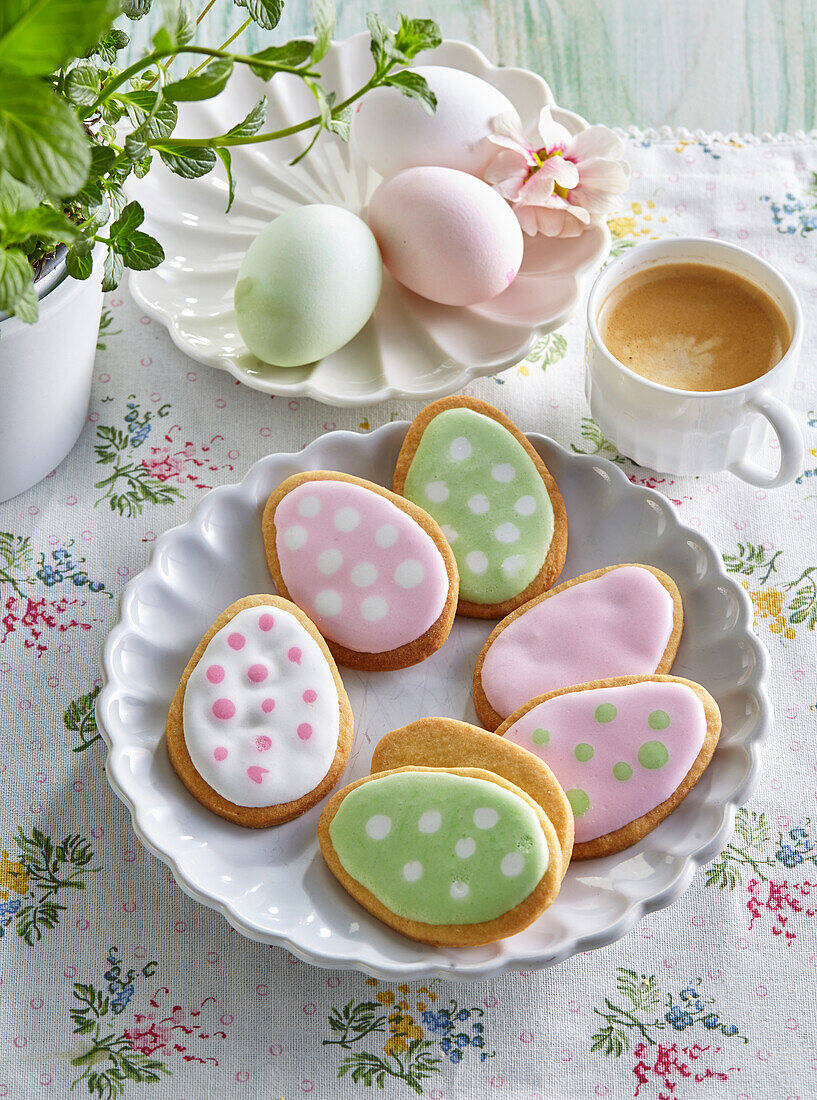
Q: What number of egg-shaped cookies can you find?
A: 7